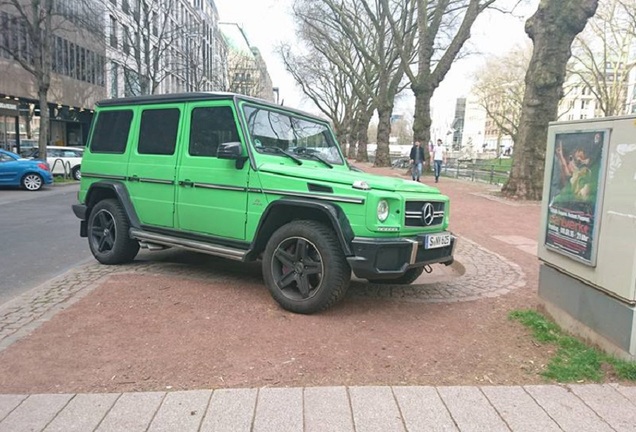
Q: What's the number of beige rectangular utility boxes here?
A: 1